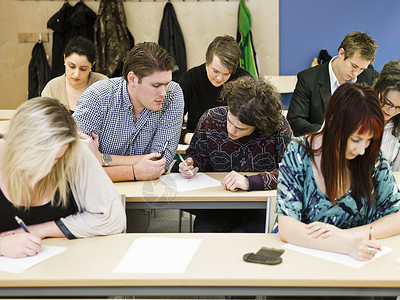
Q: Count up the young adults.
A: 8